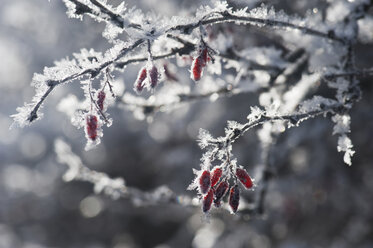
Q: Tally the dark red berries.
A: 12